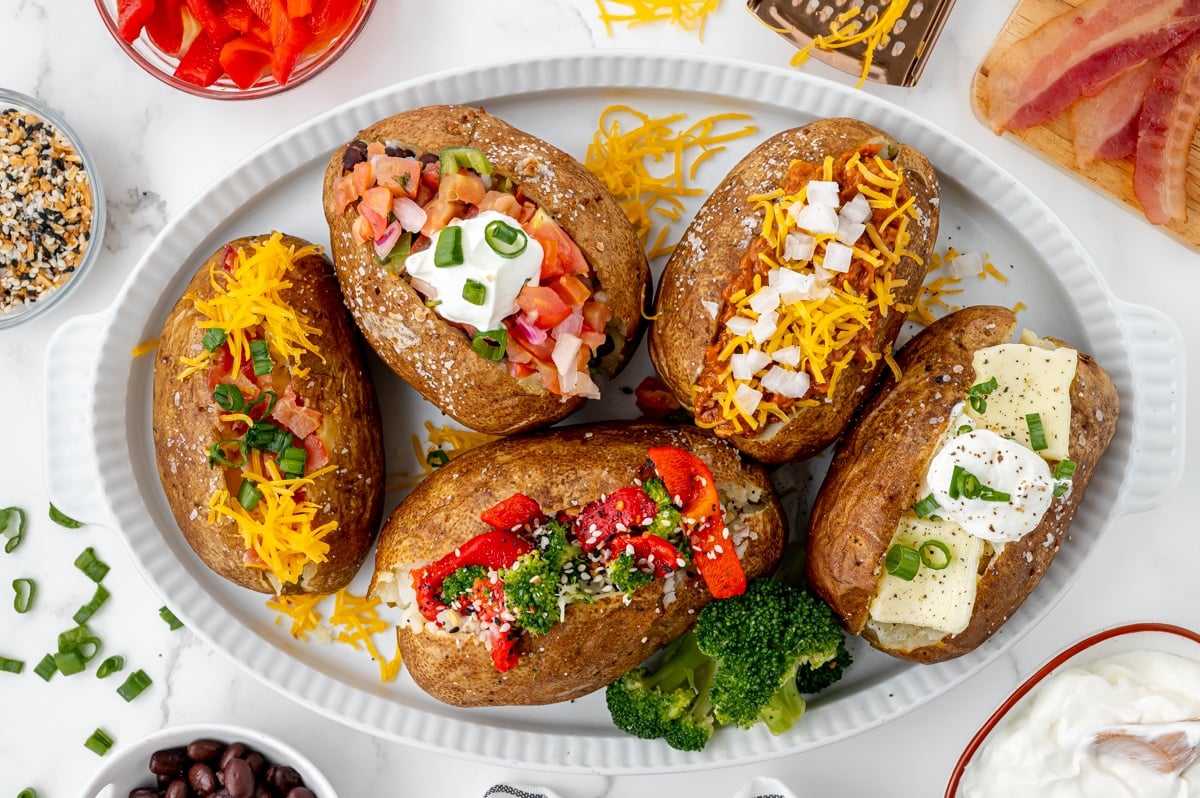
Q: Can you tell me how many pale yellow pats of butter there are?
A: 2